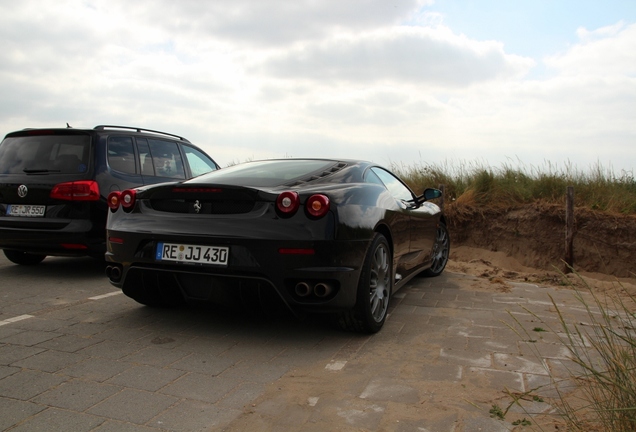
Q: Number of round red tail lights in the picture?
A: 4